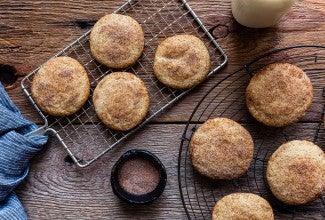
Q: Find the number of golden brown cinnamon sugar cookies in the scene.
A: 8